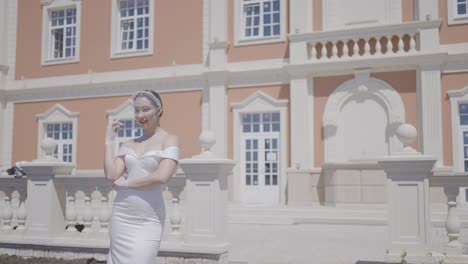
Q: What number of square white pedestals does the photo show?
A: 3